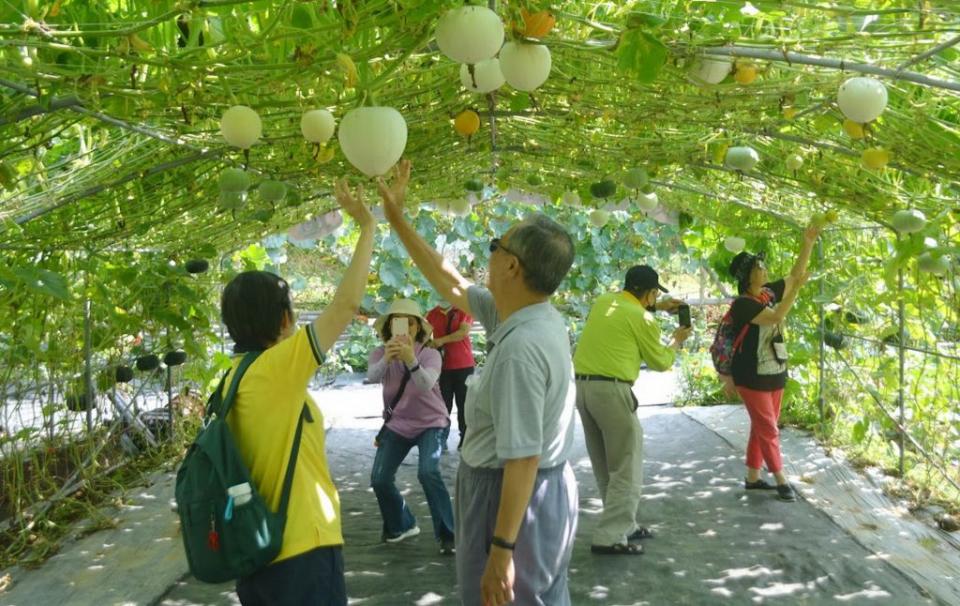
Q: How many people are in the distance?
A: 4